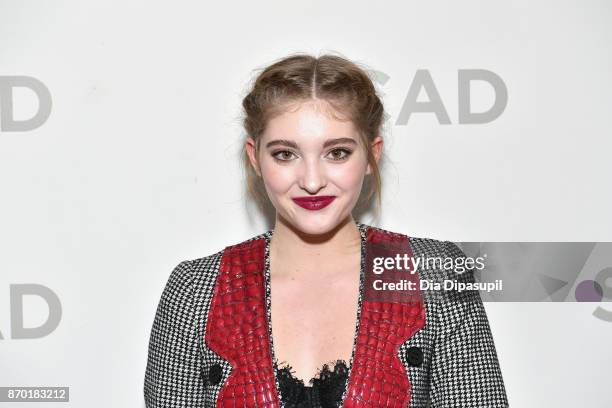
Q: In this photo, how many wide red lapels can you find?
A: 2